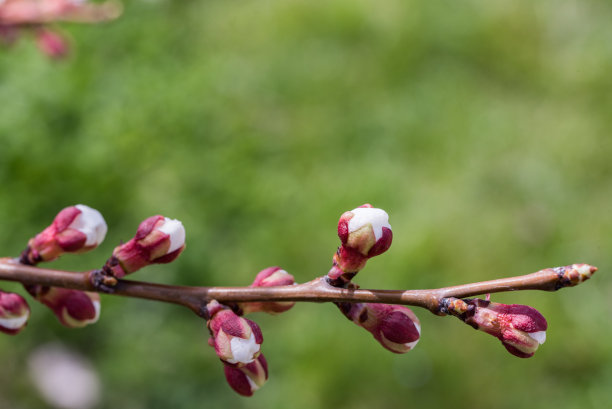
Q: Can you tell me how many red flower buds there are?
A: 10